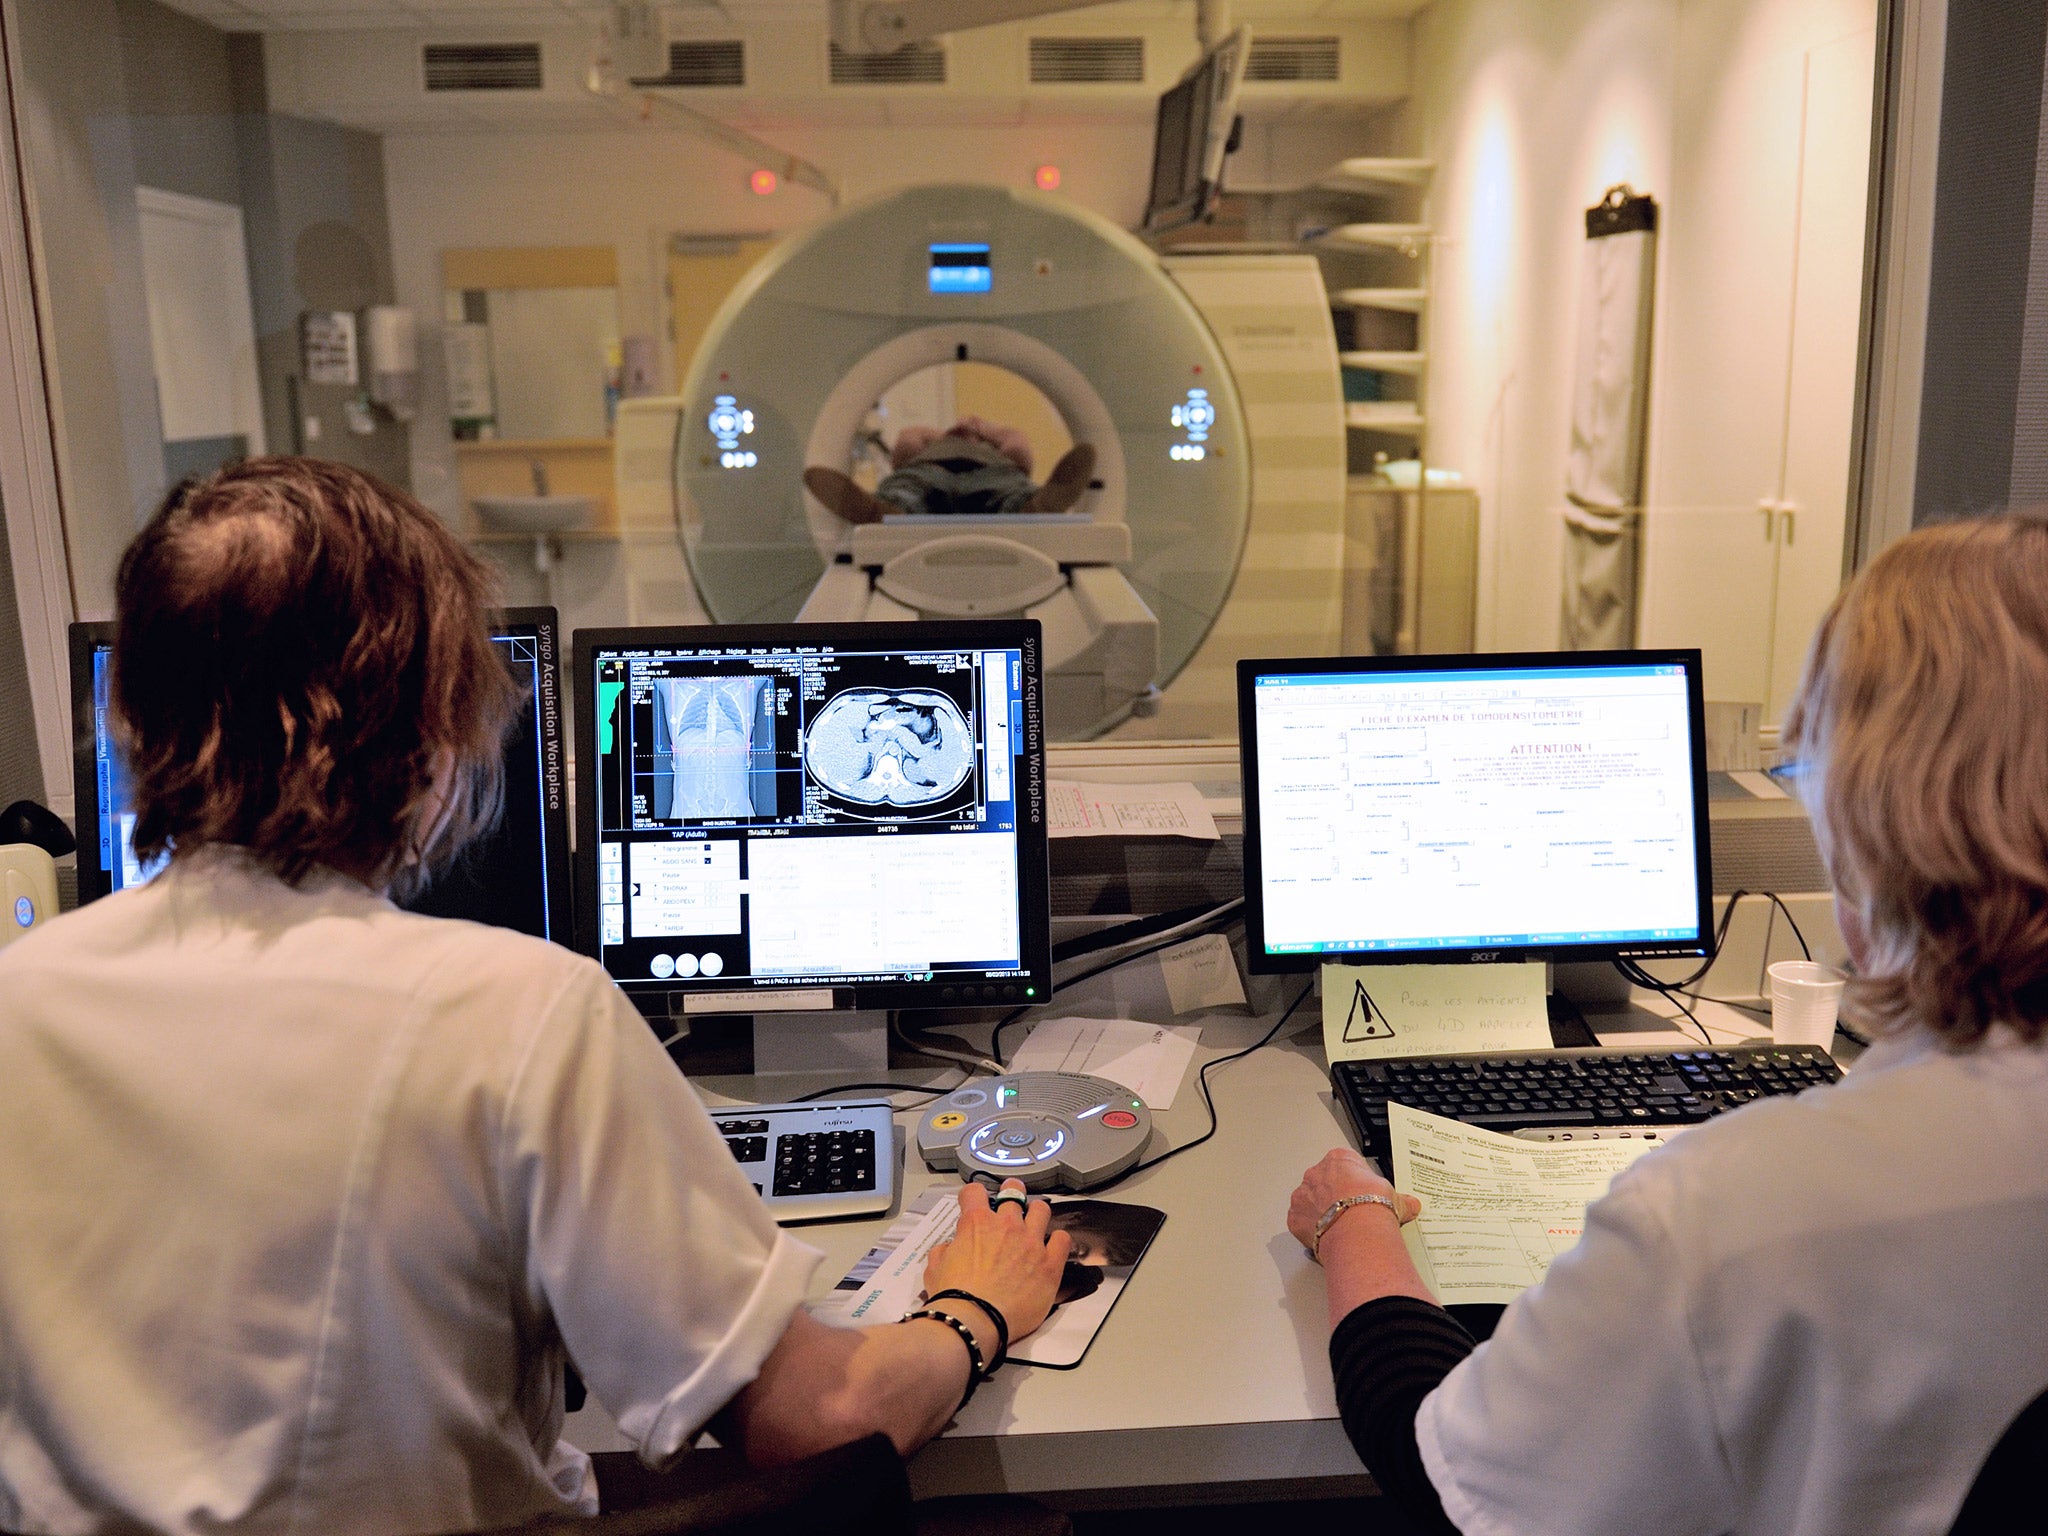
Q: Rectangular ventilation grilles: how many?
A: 5